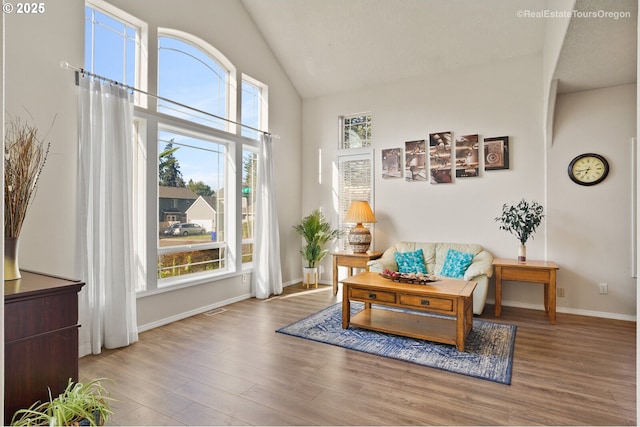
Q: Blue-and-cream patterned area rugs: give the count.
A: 1